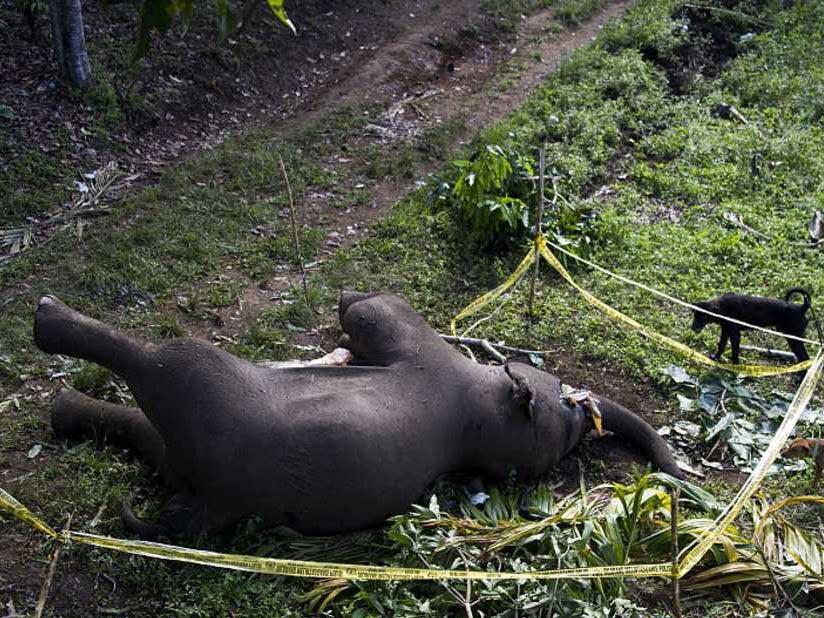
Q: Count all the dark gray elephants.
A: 1